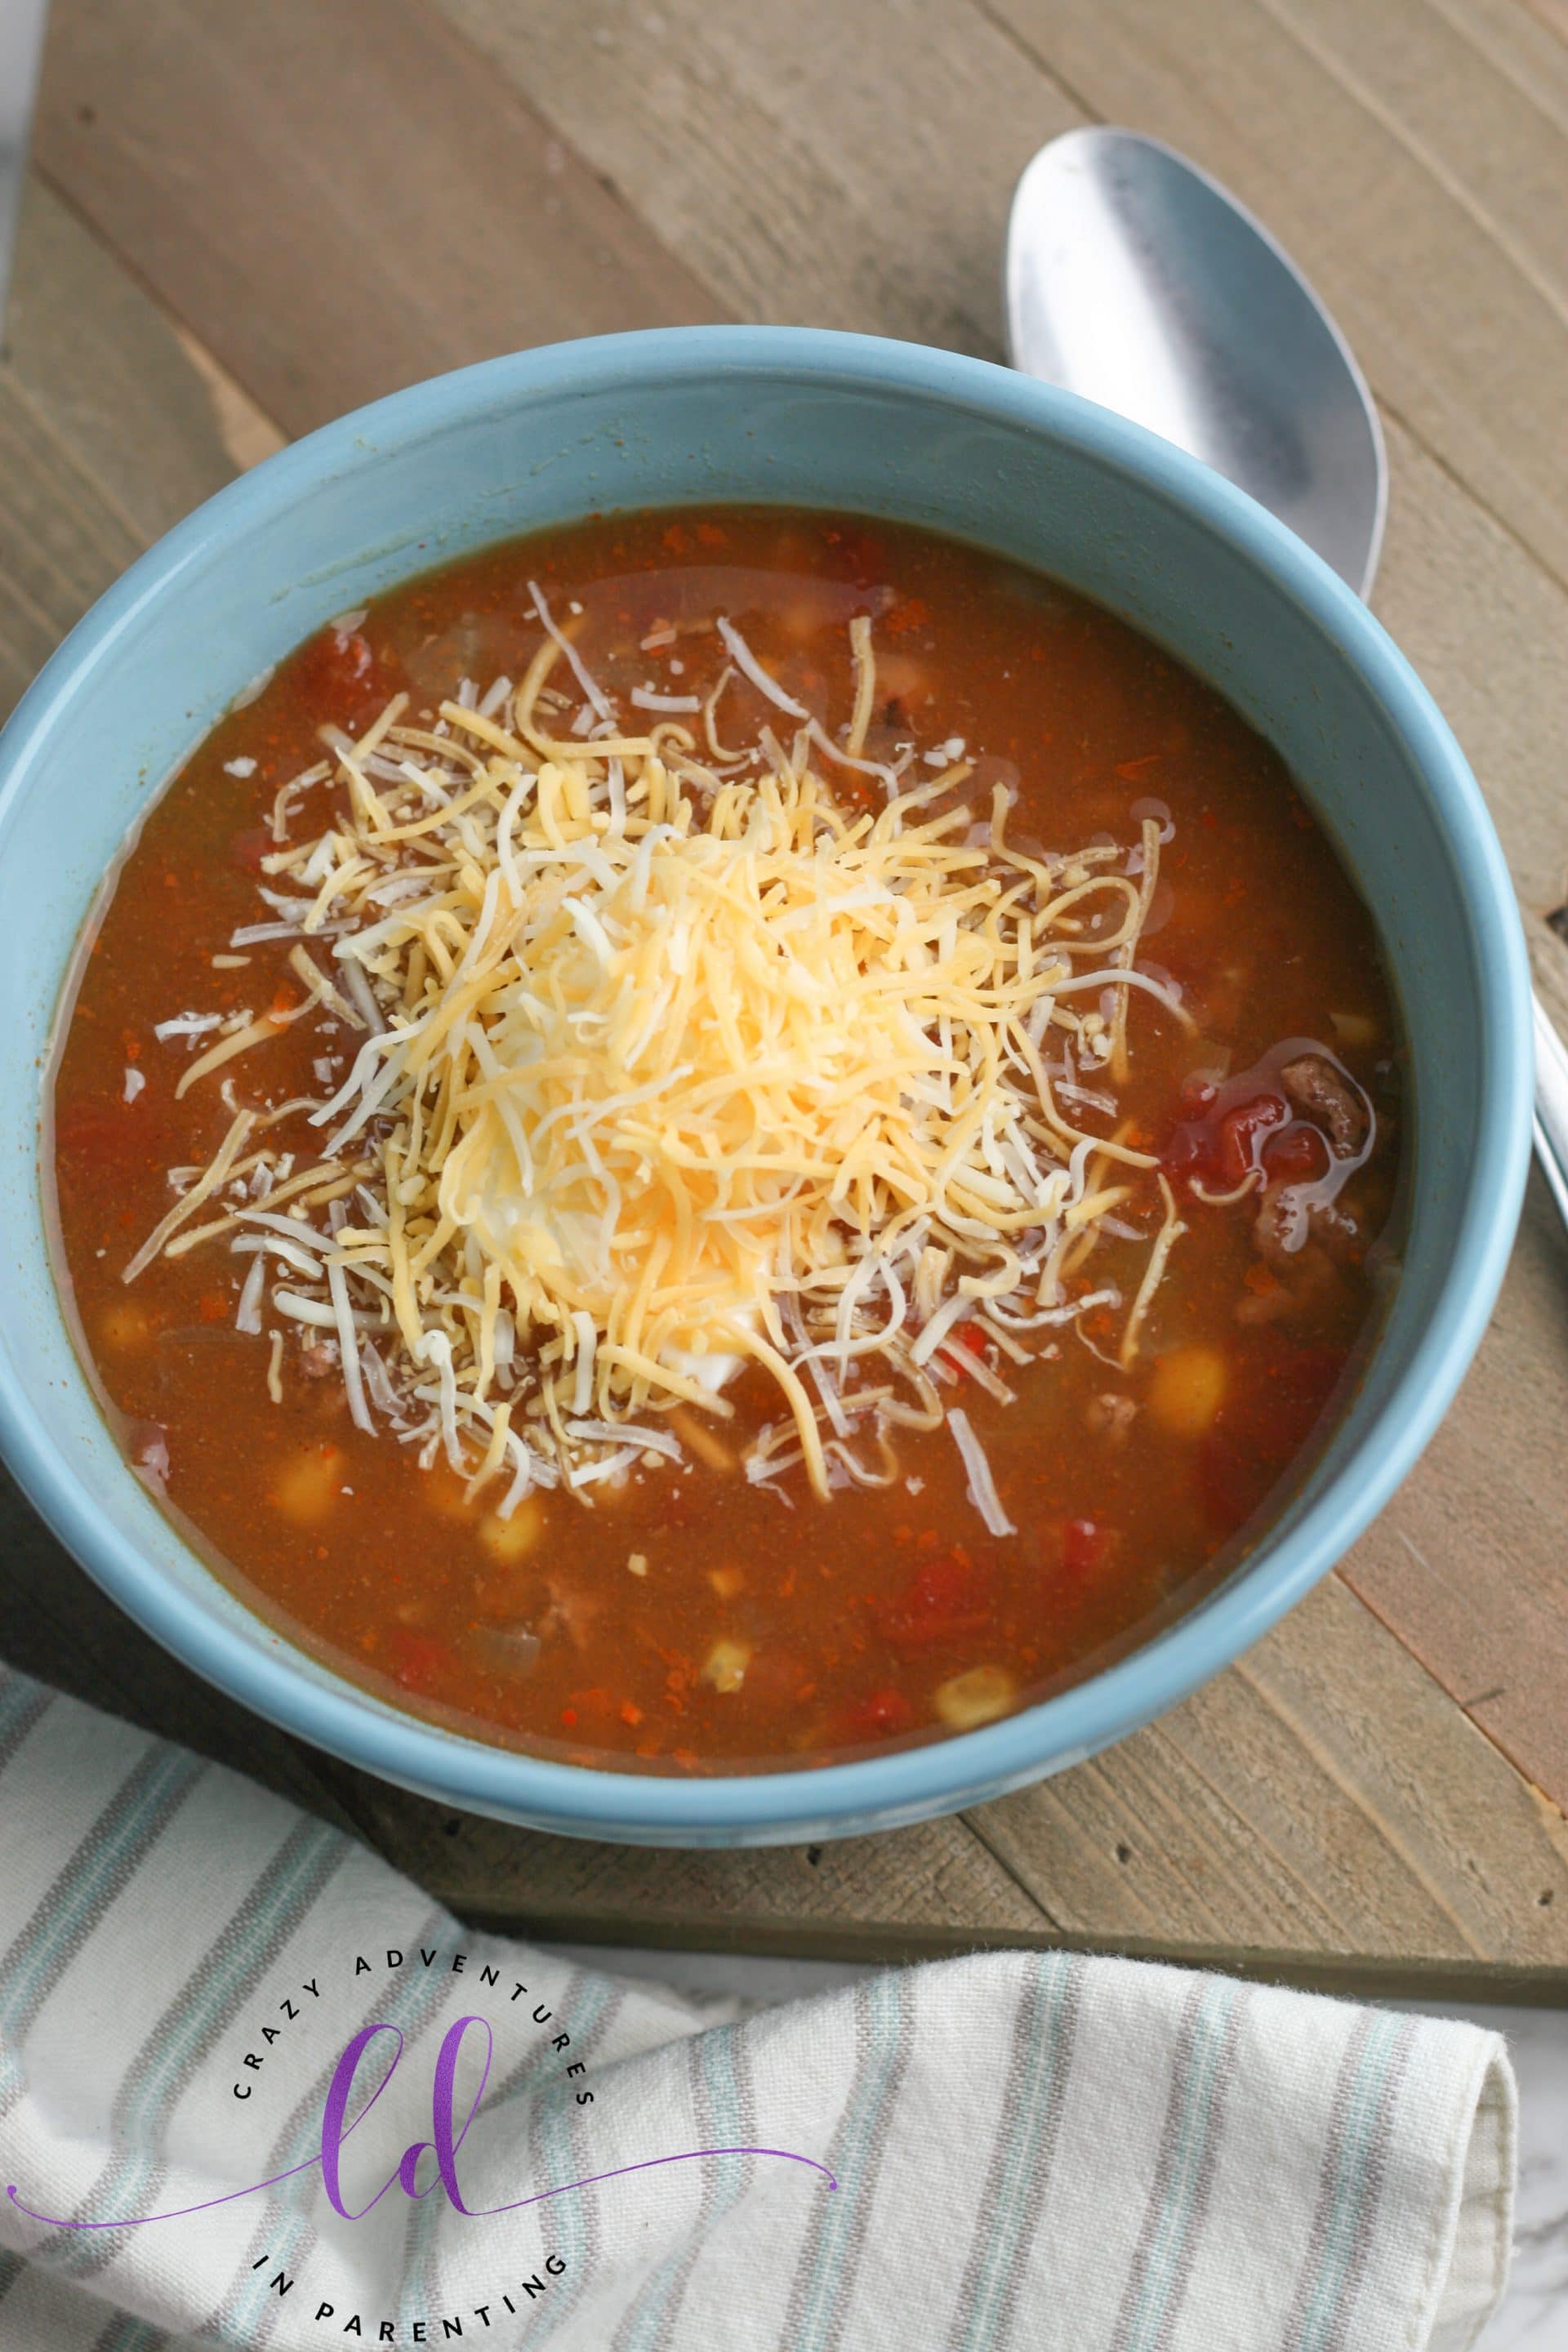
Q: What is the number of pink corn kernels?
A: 0